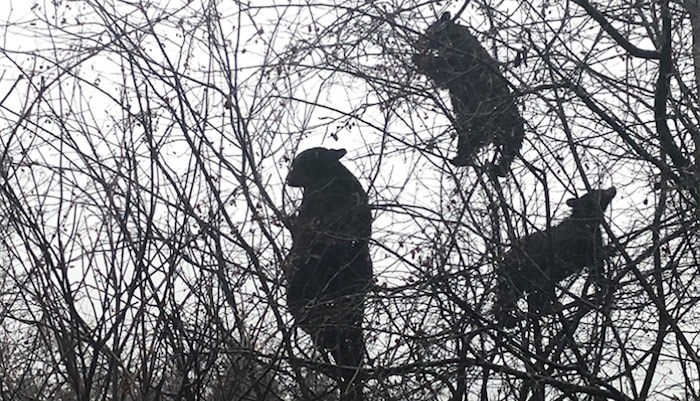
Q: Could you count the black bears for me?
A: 3